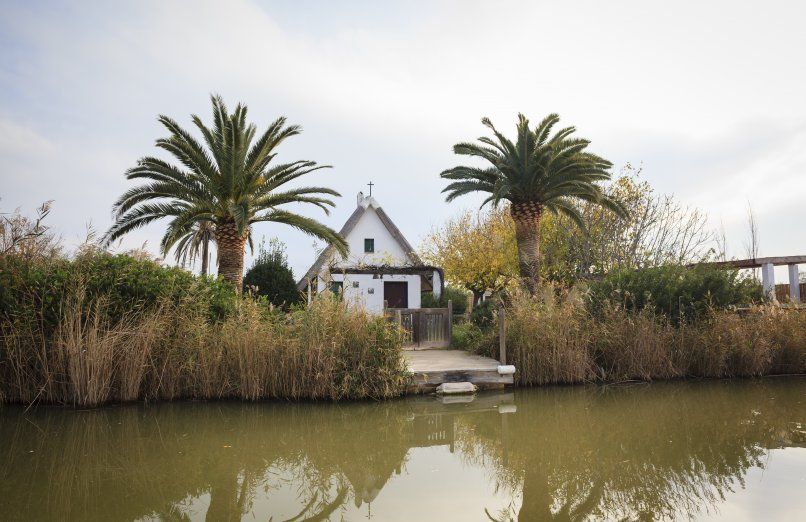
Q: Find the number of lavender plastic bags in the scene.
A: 0